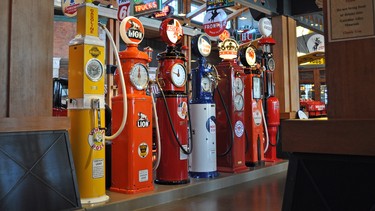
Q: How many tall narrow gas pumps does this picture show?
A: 7